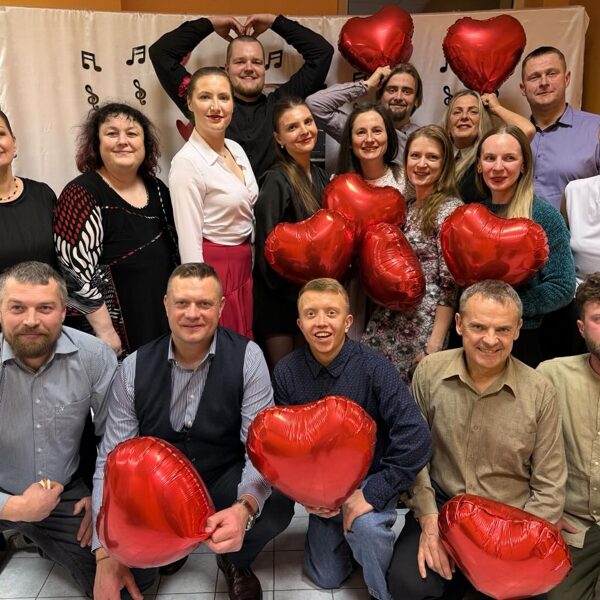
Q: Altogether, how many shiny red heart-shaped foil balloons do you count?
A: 9